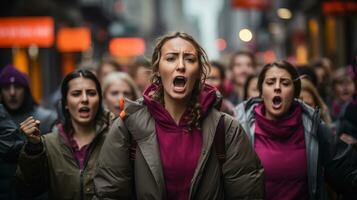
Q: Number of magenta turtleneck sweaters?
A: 1